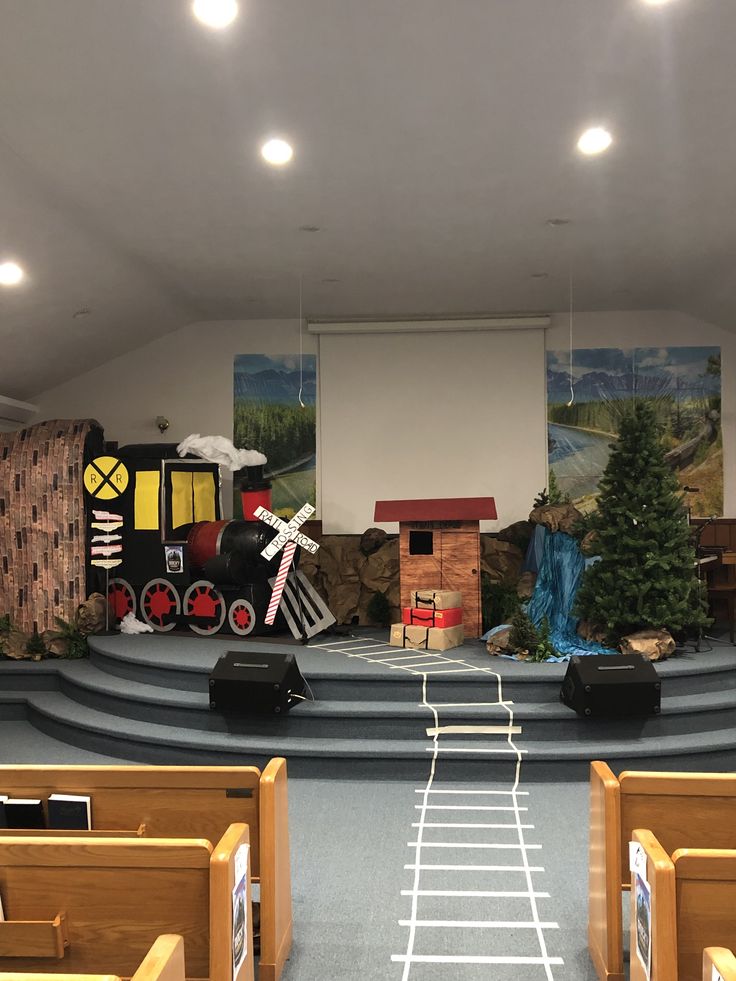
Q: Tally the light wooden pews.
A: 6